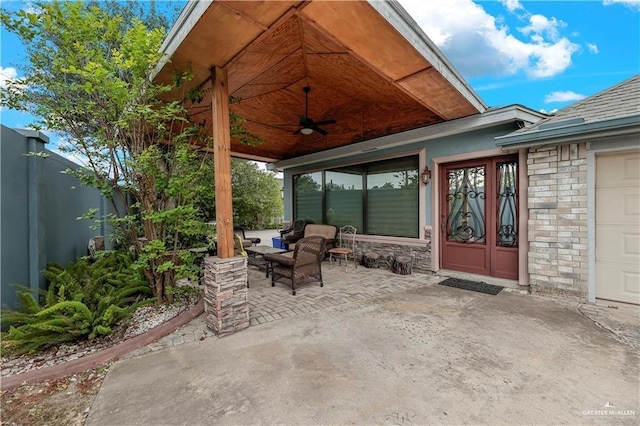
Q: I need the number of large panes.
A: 3